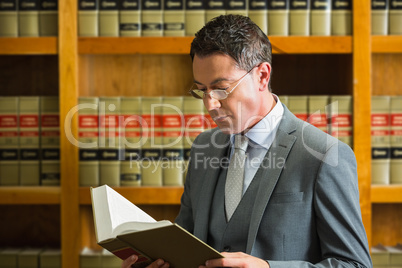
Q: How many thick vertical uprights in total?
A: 2